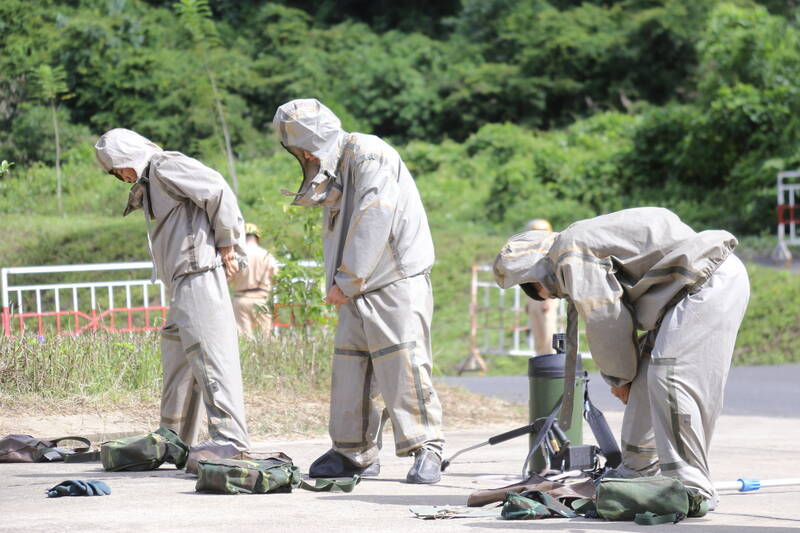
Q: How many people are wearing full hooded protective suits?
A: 3